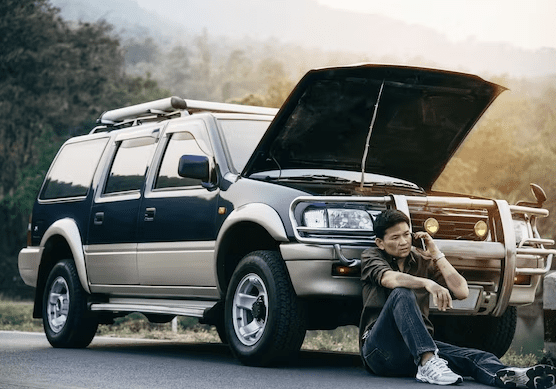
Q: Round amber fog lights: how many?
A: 2